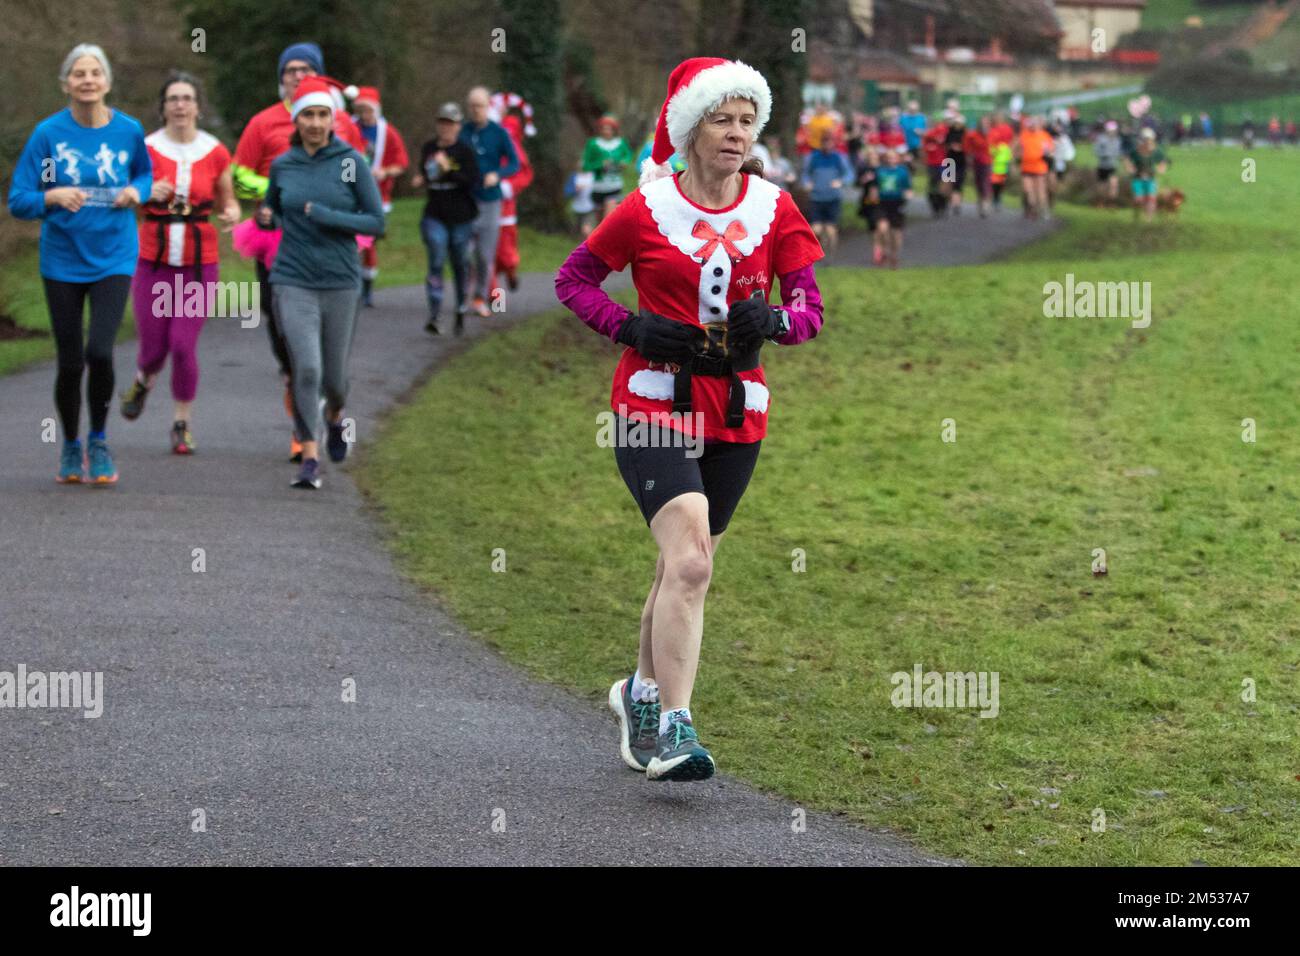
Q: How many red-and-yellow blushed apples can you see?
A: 0